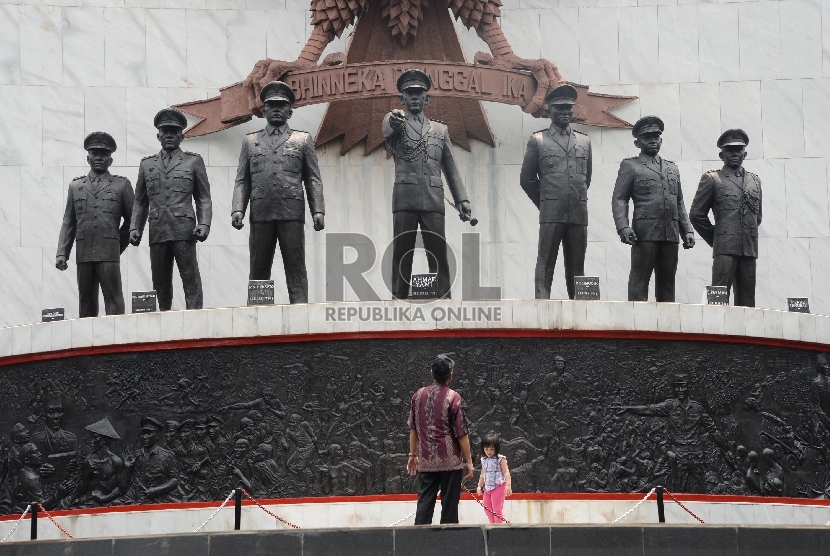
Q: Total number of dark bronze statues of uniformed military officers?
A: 7